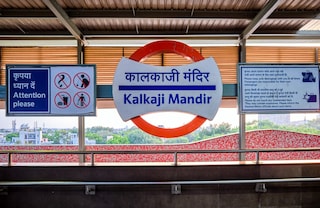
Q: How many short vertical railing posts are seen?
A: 4